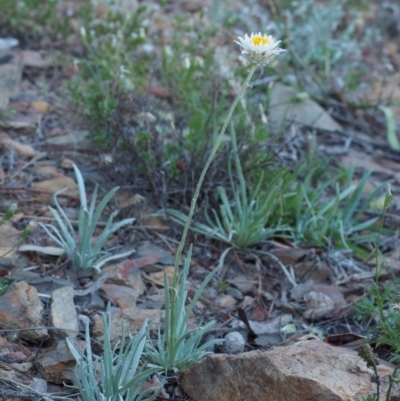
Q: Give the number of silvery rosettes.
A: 5